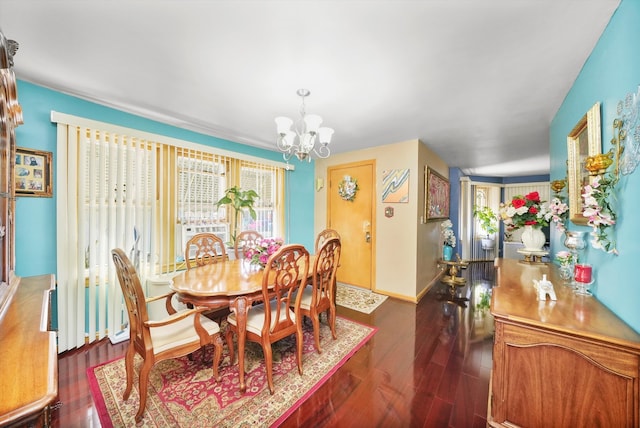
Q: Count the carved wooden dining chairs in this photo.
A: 6